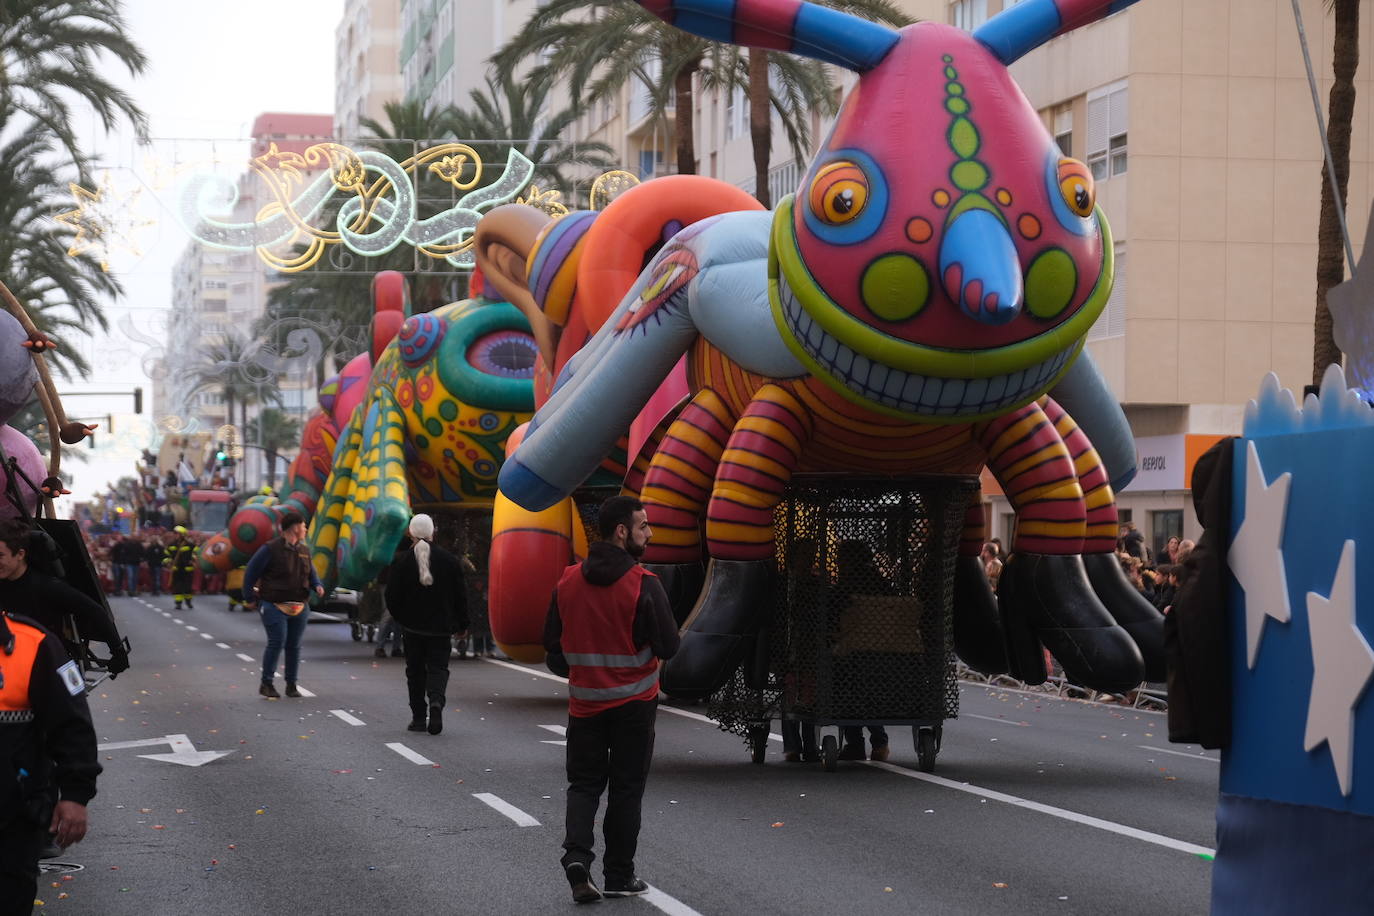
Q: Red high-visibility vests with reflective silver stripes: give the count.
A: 1